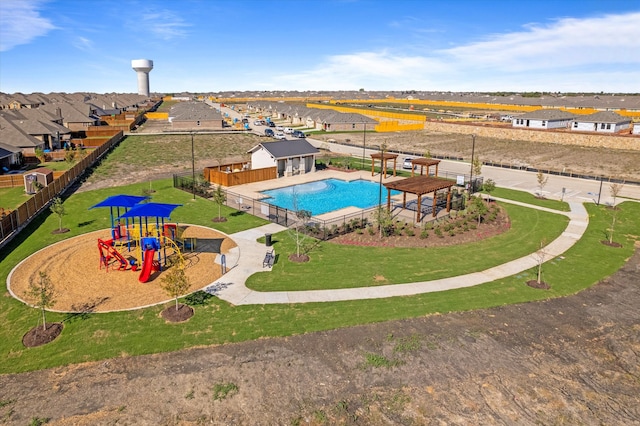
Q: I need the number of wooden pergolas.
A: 3